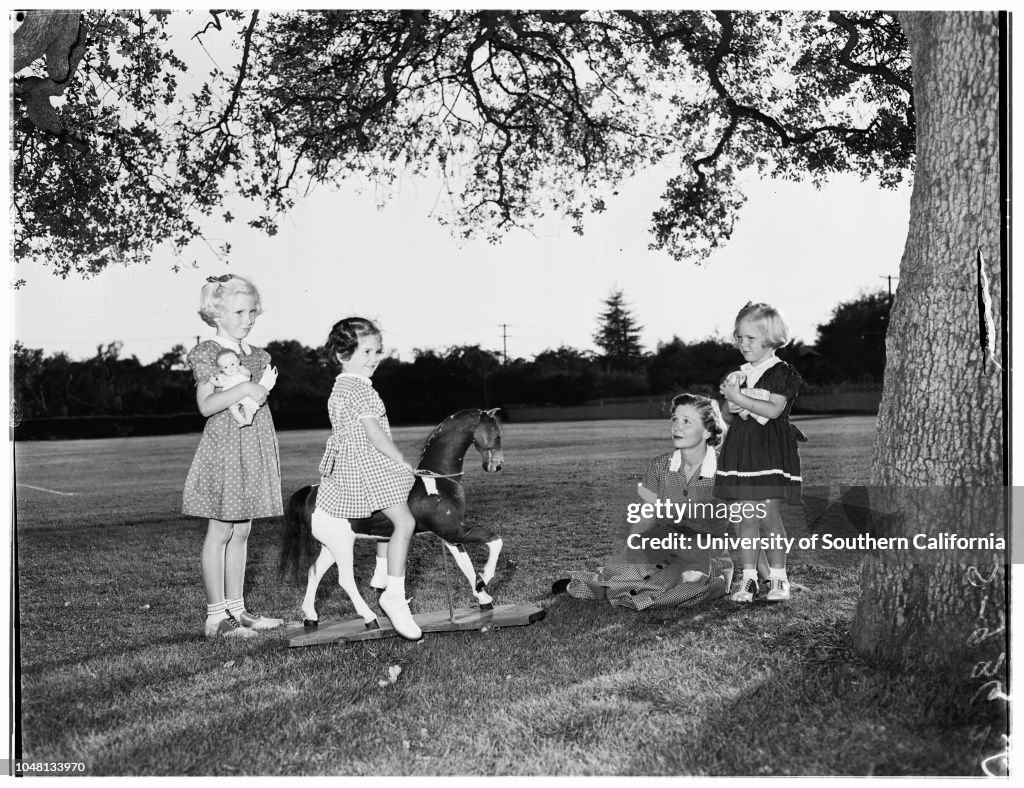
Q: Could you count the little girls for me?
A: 3